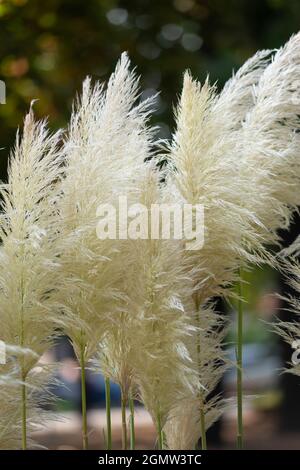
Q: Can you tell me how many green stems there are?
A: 8